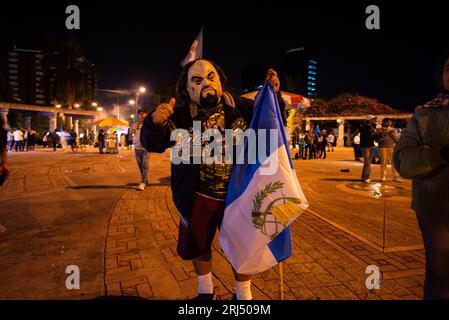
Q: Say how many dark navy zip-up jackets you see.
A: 1